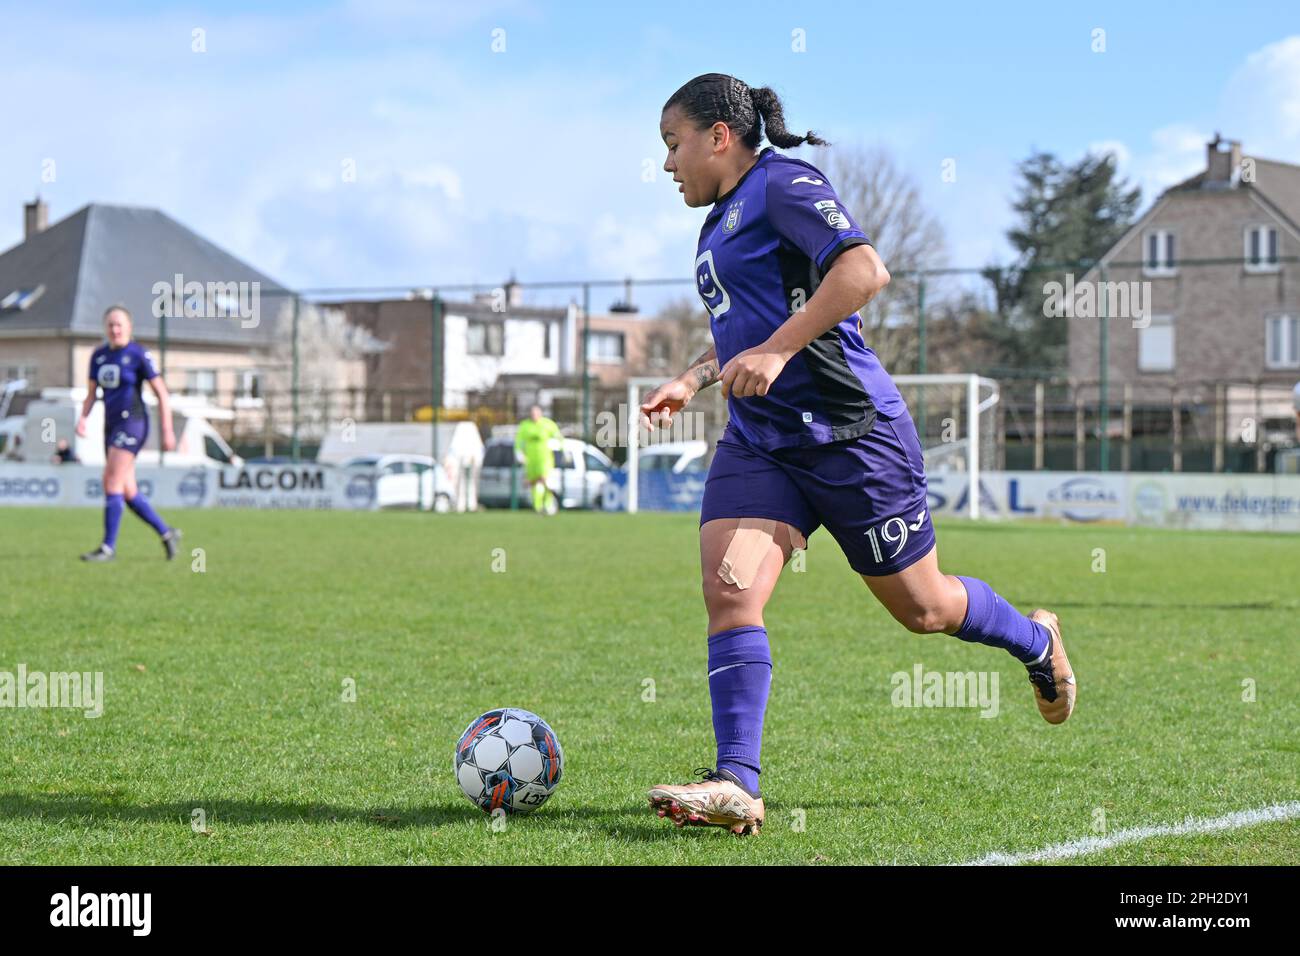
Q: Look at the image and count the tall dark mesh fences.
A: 1